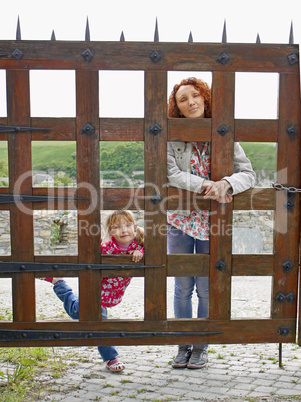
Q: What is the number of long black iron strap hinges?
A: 4